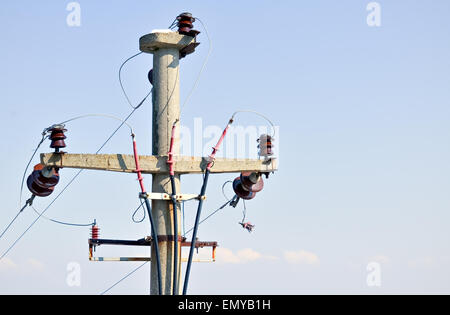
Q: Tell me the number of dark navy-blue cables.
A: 3